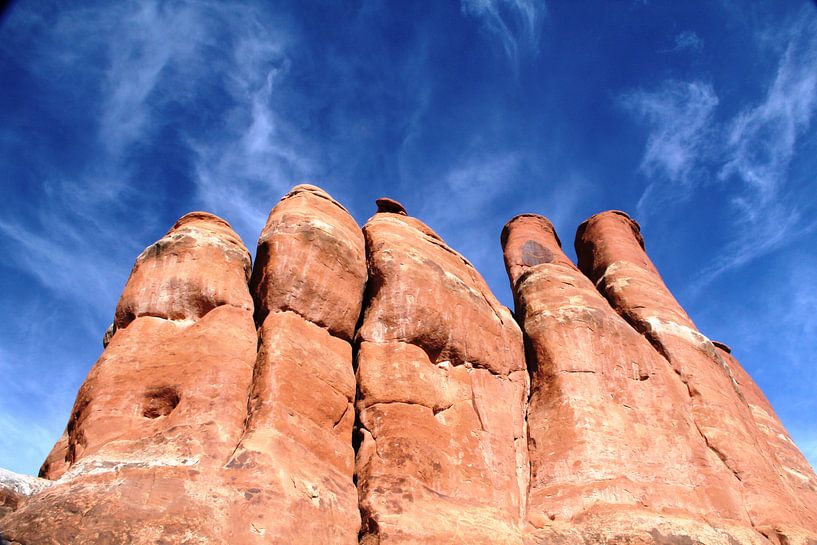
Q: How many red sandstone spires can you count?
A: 5